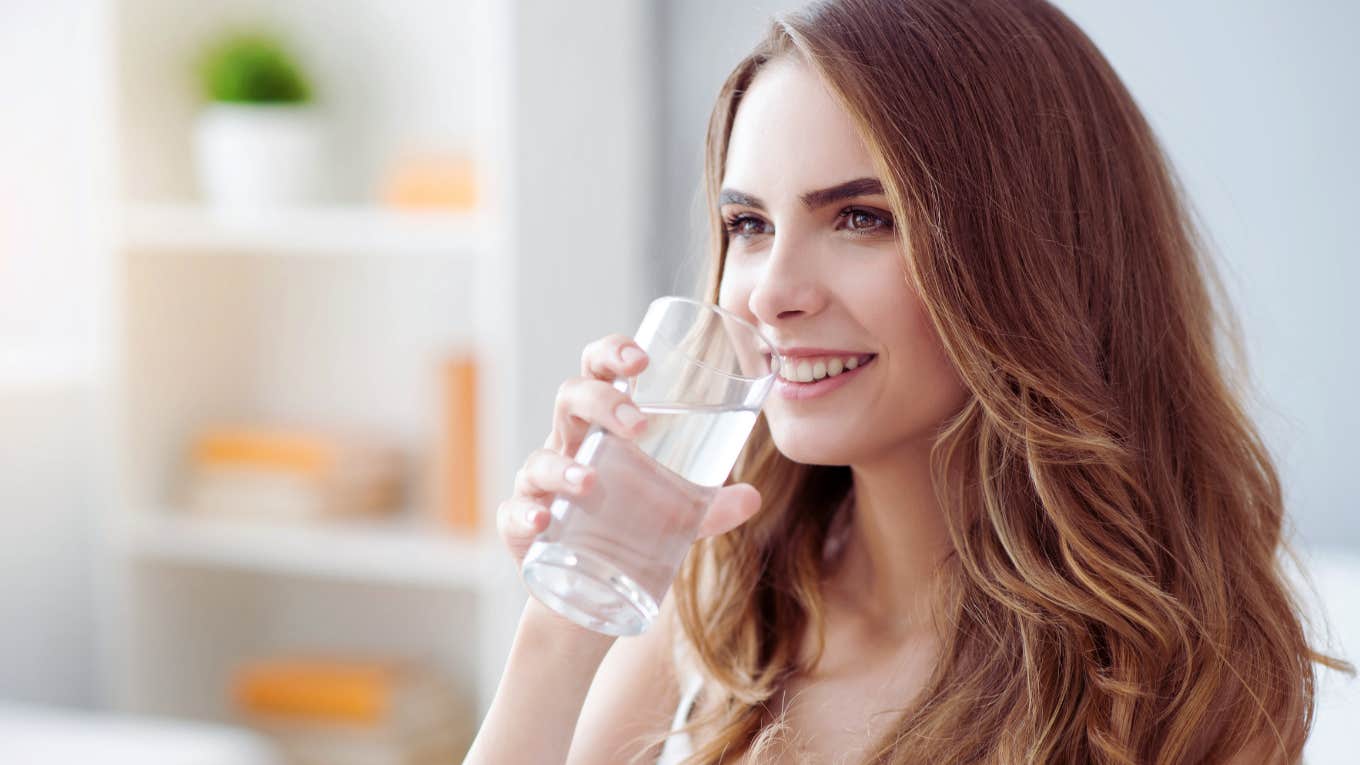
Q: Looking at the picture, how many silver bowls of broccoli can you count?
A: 0